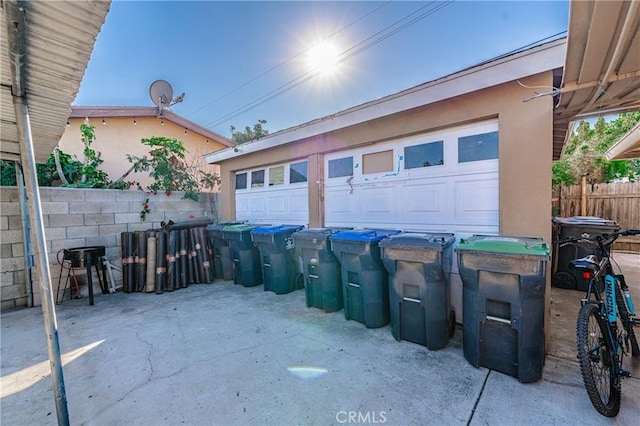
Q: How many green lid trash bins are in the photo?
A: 2